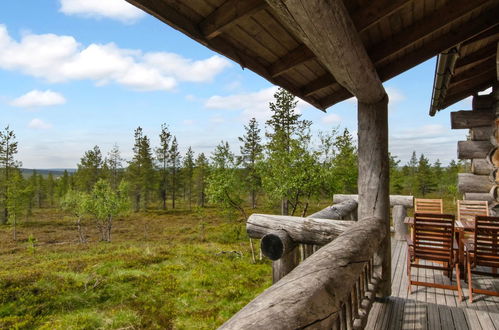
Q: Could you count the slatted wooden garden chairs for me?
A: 4